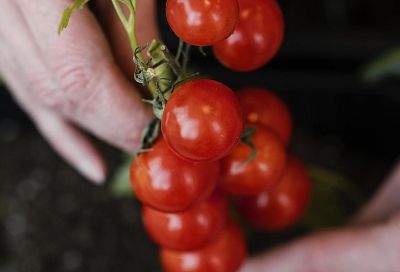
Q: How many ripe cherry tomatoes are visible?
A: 9